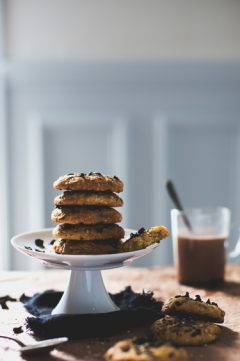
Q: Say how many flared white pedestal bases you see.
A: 1